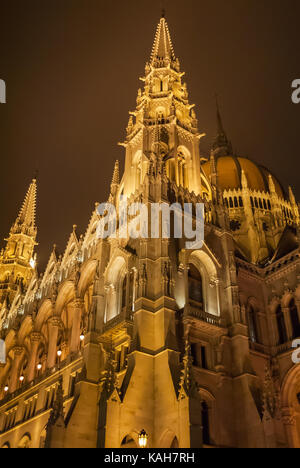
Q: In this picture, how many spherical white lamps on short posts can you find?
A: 5